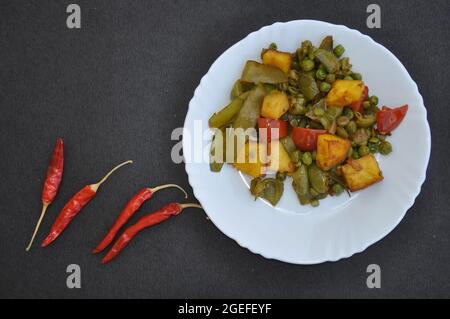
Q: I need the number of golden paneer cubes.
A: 7